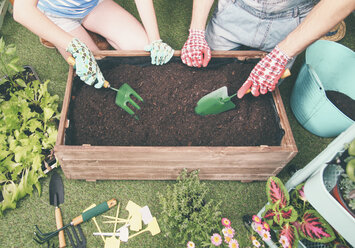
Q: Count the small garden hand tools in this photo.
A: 5